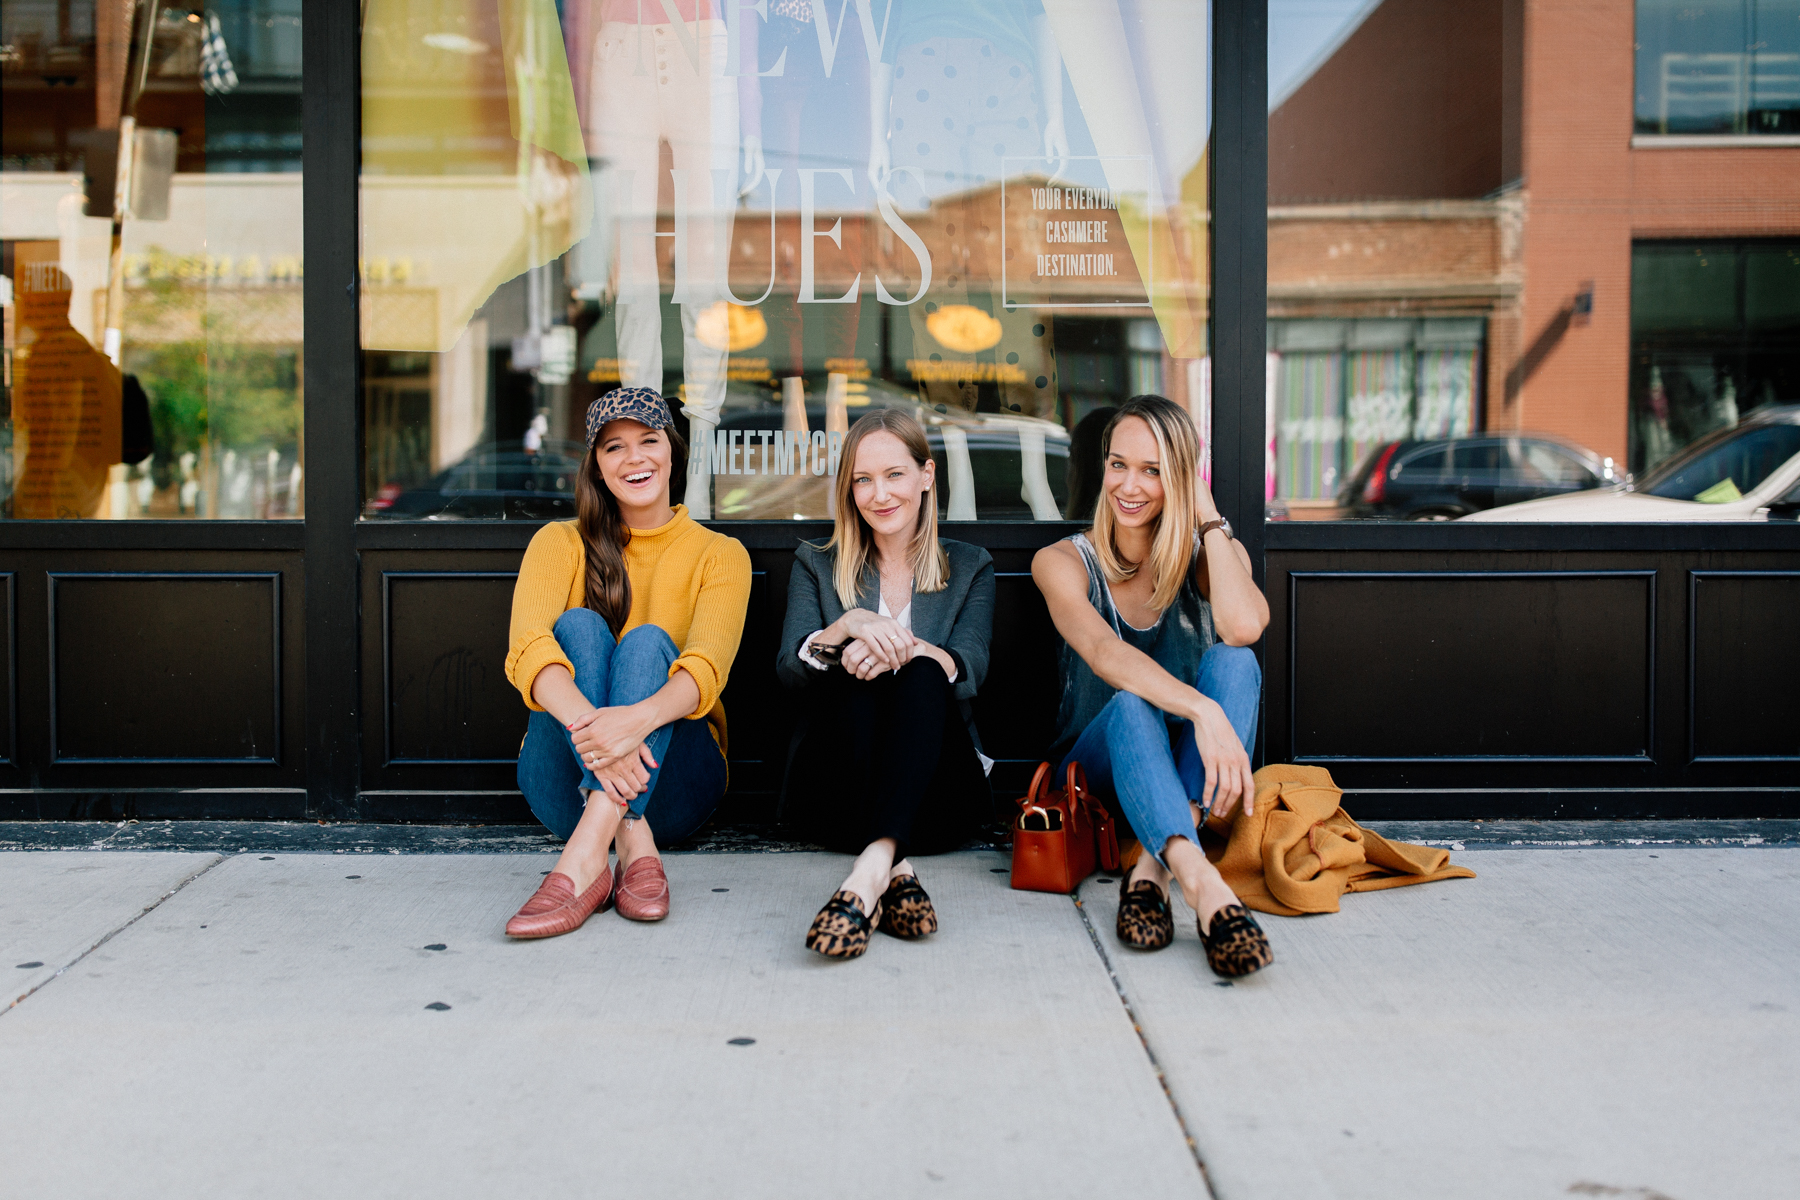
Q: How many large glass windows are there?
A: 3